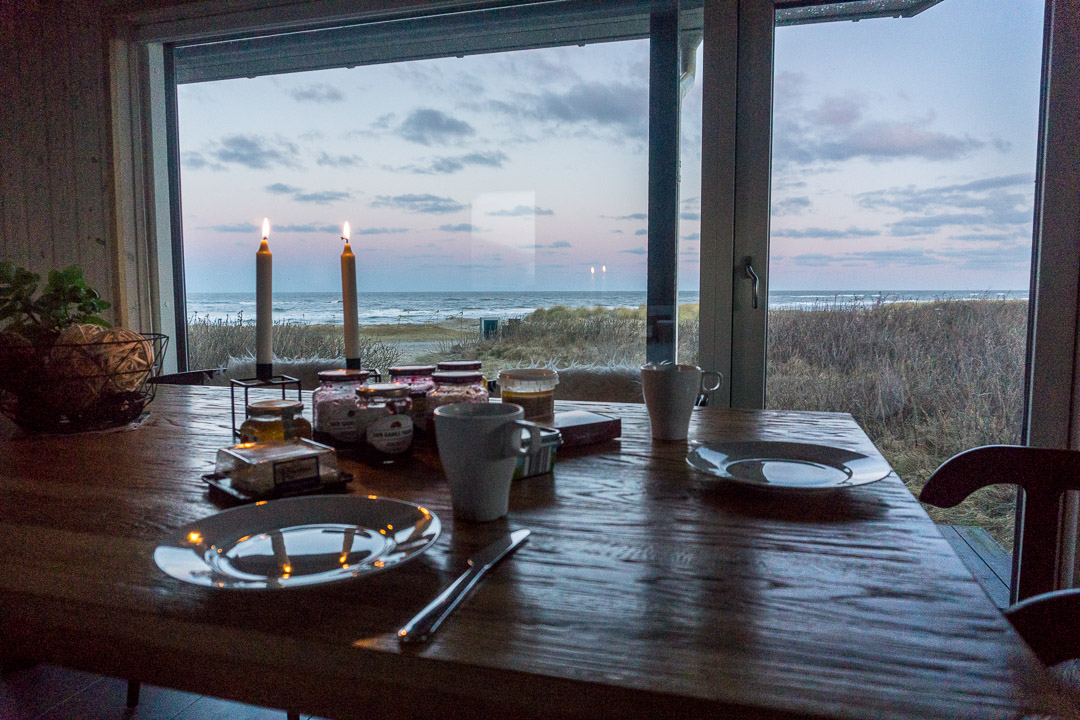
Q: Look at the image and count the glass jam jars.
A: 6